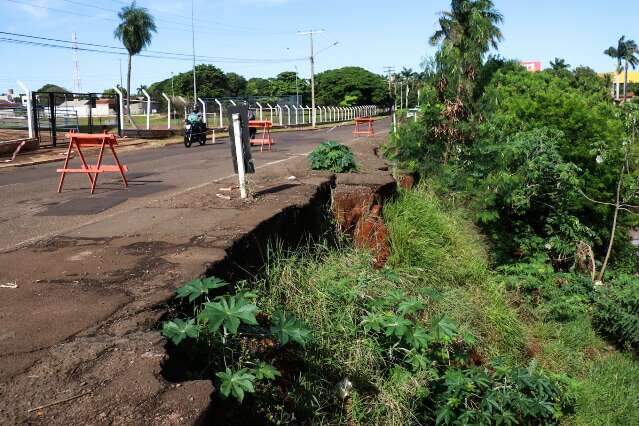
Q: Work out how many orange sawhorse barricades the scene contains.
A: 3